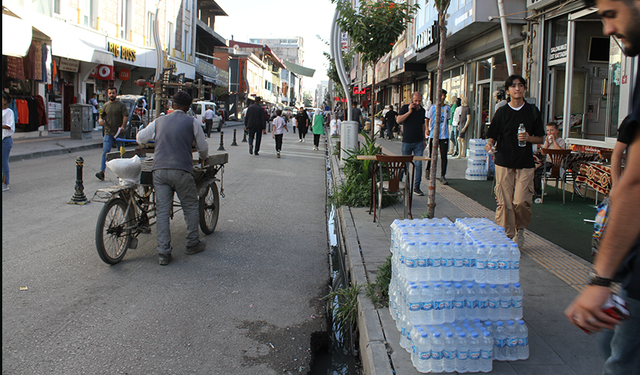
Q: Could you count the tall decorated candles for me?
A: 0